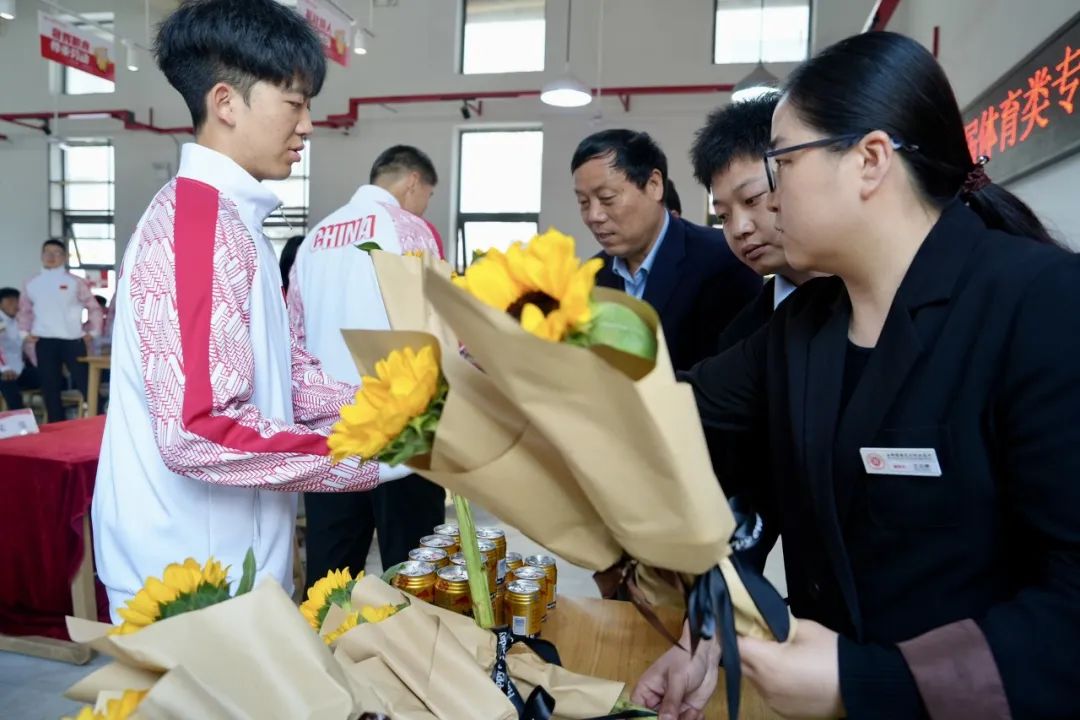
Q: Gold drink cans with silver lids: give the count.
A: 12